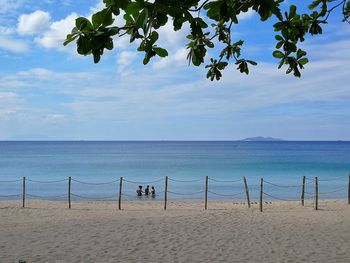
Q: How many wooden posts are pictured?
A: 10